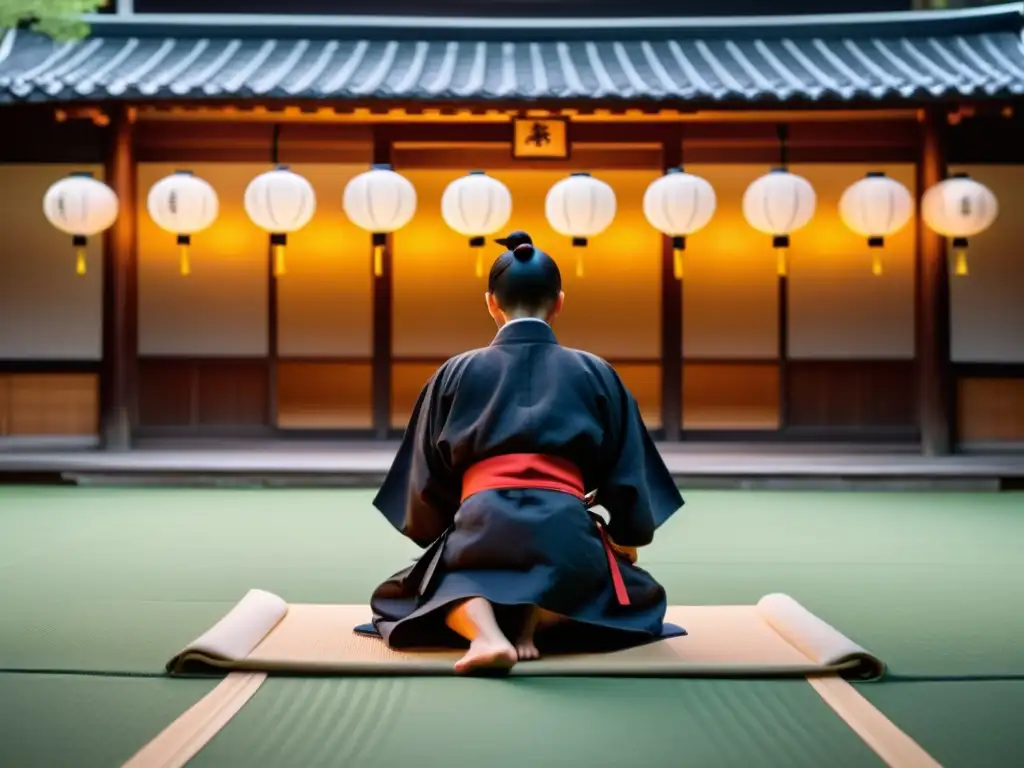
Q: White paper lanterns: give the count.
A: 10